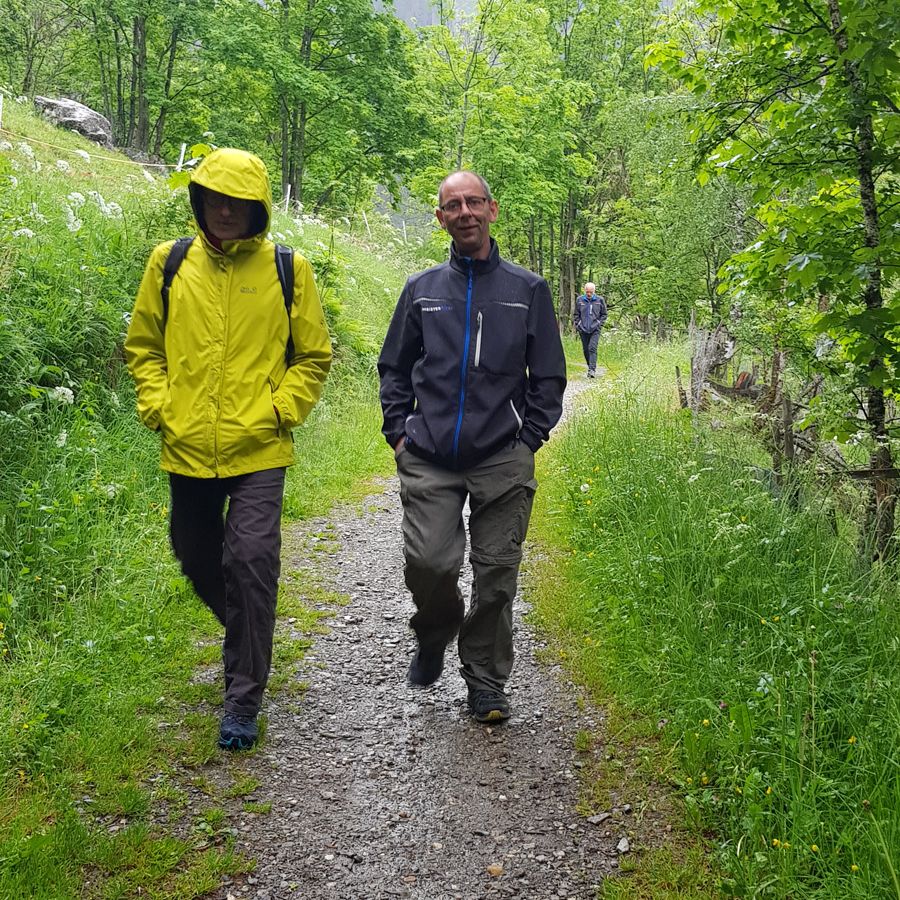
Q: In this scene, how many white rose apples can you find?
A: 0